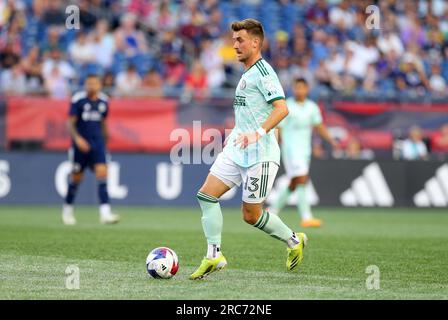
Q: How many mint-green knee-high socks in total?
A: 4